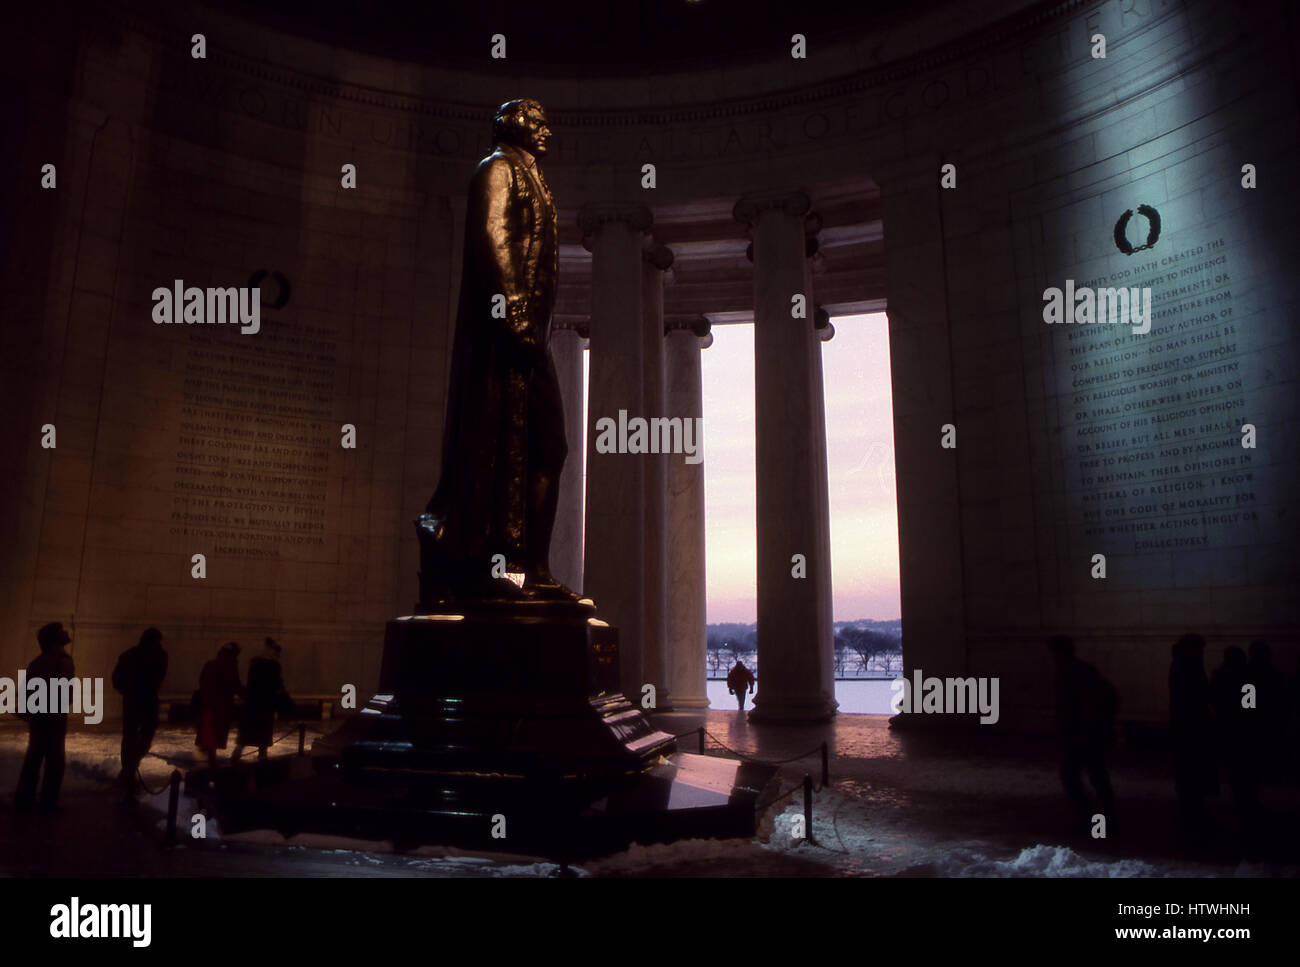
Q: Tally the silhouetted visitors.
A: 9